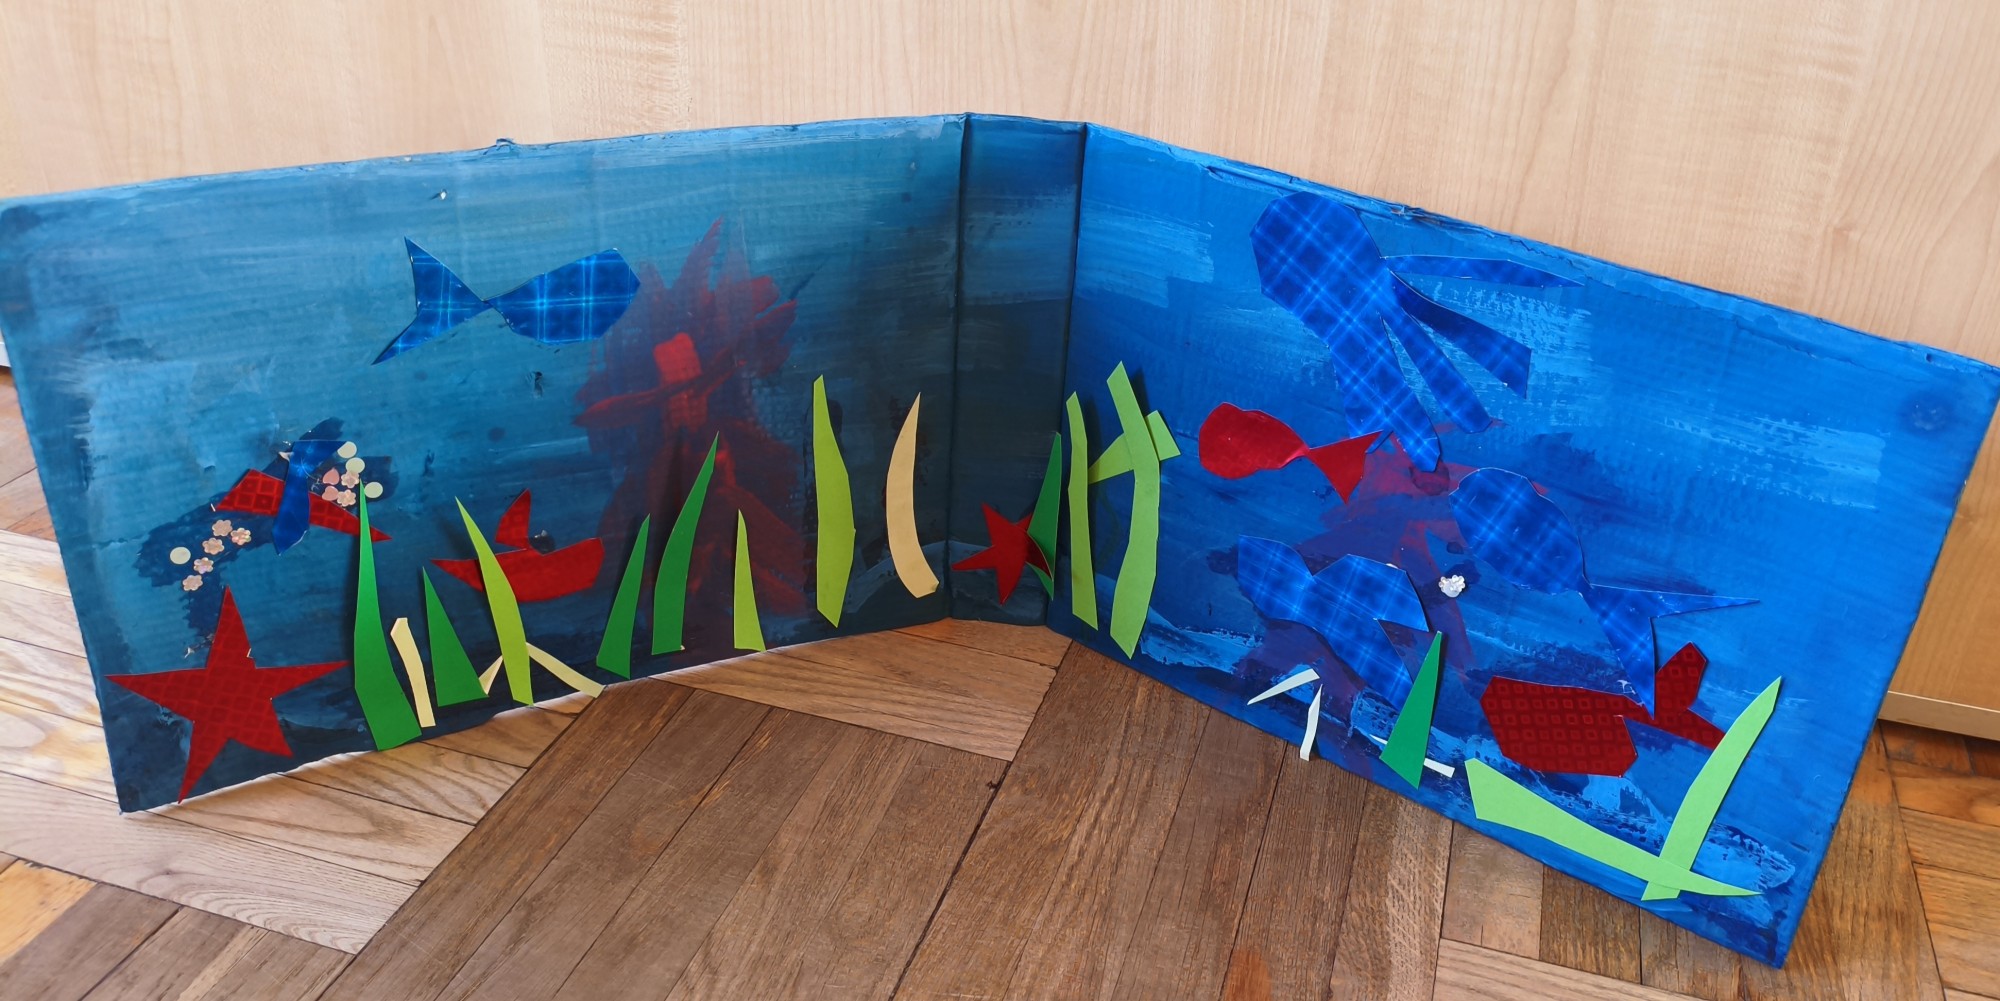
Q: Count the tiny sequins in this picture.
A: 14